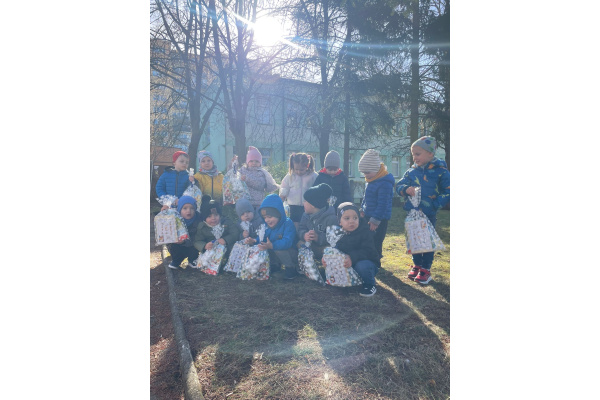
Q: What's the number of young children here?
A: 13